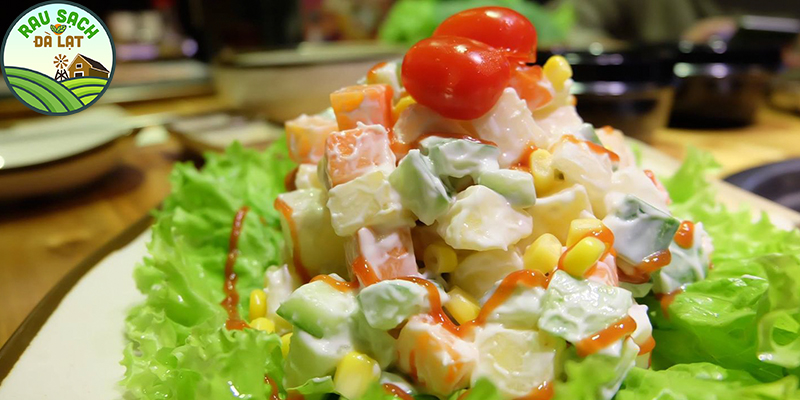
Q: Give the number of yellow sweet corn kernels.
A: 12